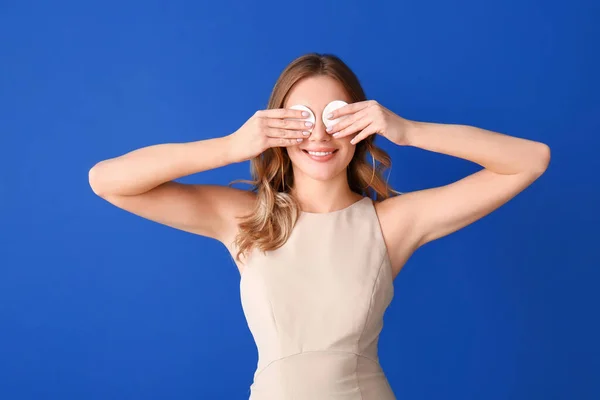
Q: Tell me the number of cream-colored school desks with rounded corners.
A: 0